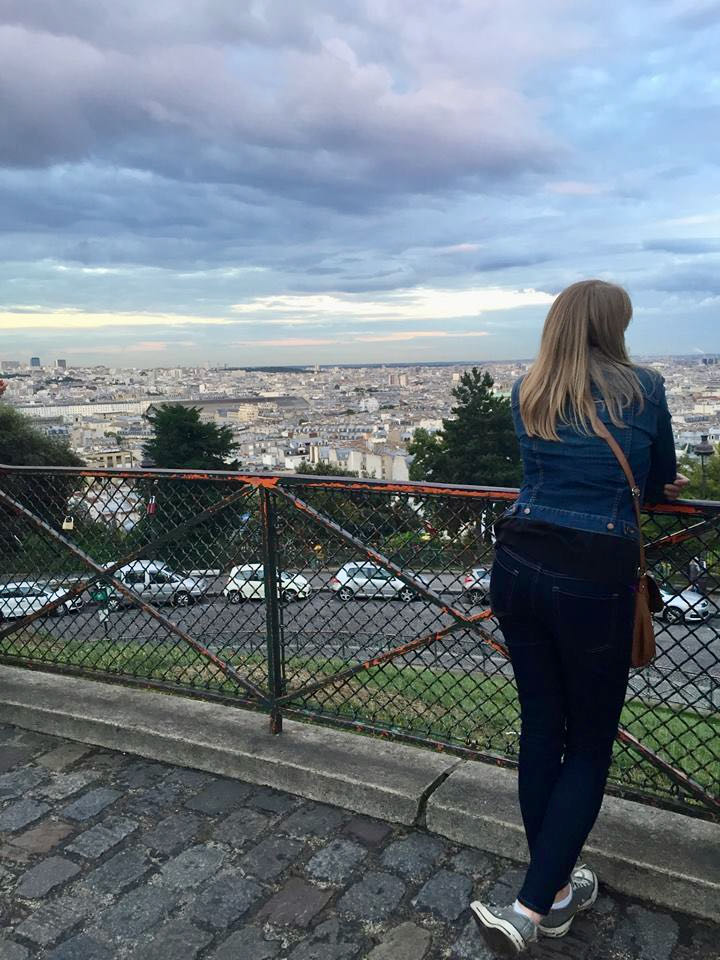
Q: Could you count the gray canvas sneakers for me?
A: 2